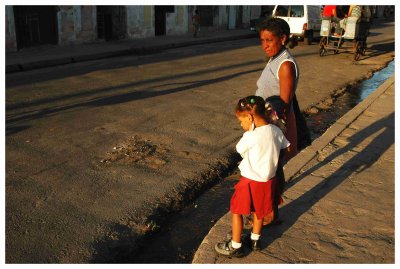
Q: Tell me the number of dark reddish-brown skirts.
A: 1